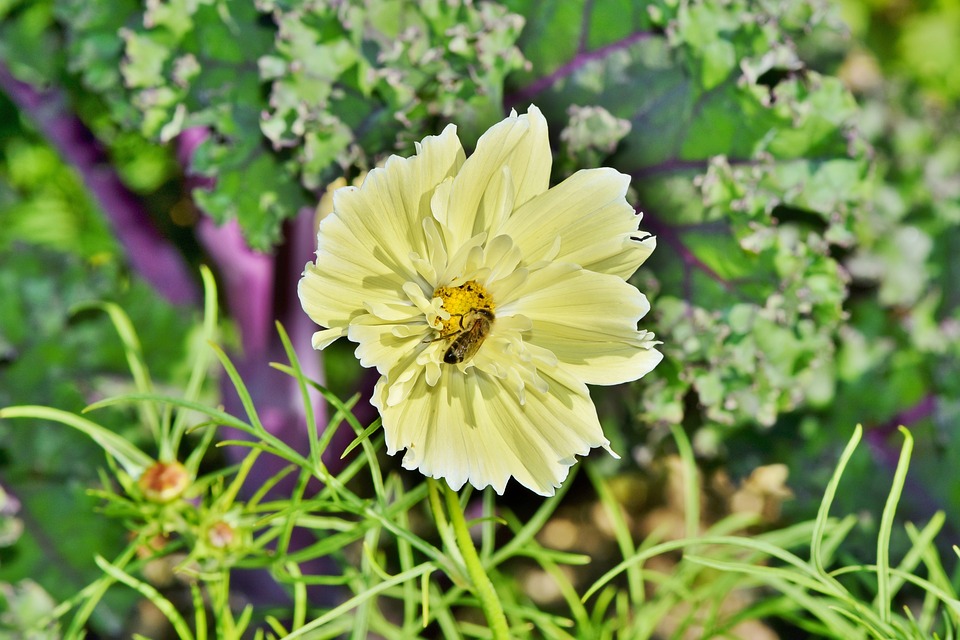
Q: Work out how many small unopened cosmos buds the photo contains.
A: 2